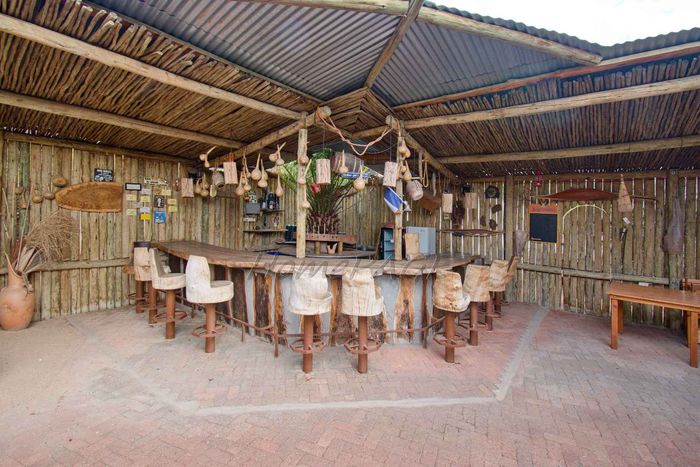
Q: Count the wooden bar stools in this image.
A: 10